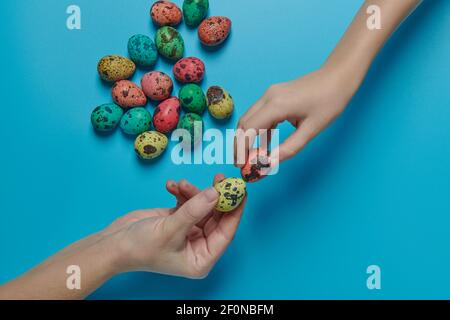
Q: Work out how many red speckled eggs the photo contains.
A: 7